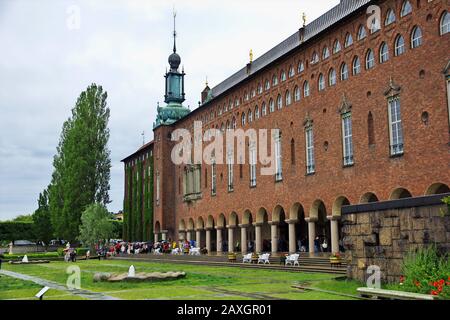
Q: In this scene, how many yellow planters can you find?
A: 3